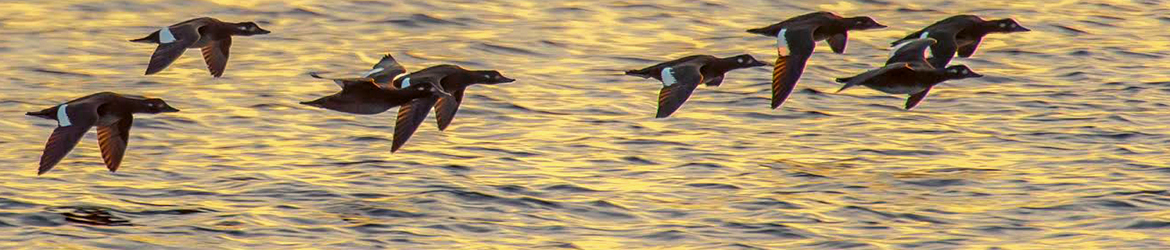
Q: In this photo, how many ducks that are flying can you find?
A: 8